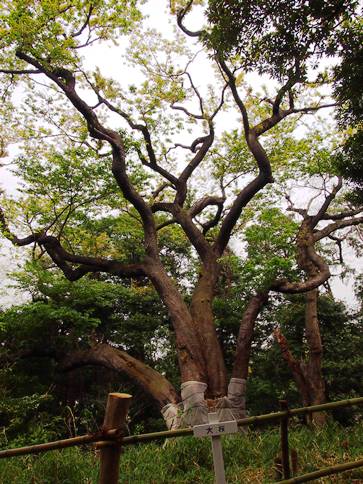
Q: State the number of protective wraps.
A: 3